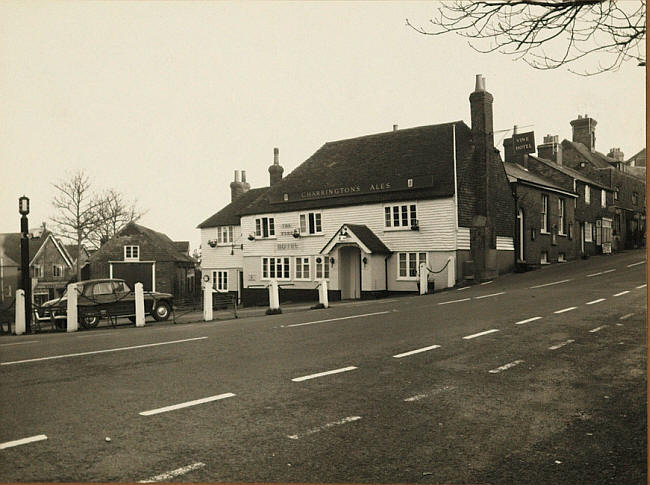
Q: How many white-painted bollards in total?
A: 8